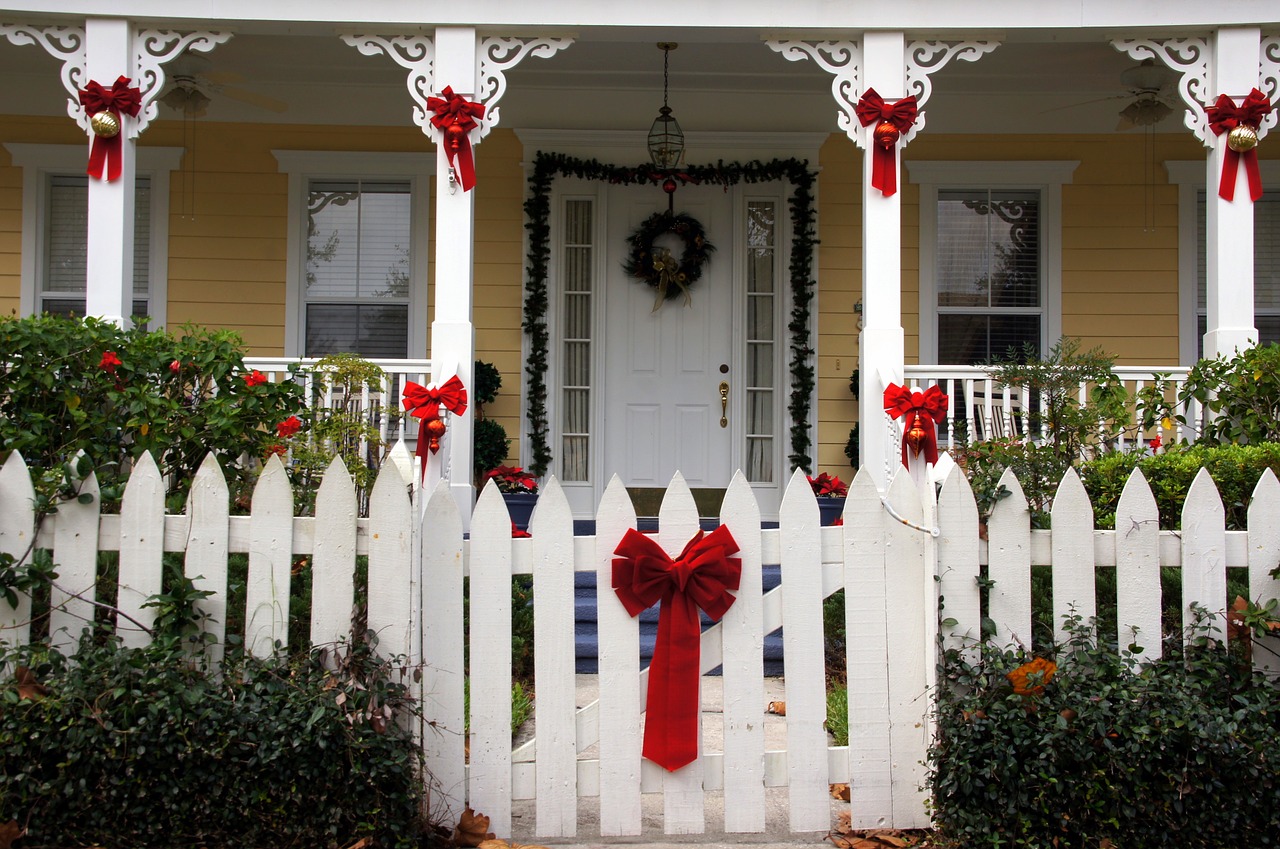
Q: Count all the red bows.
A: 7